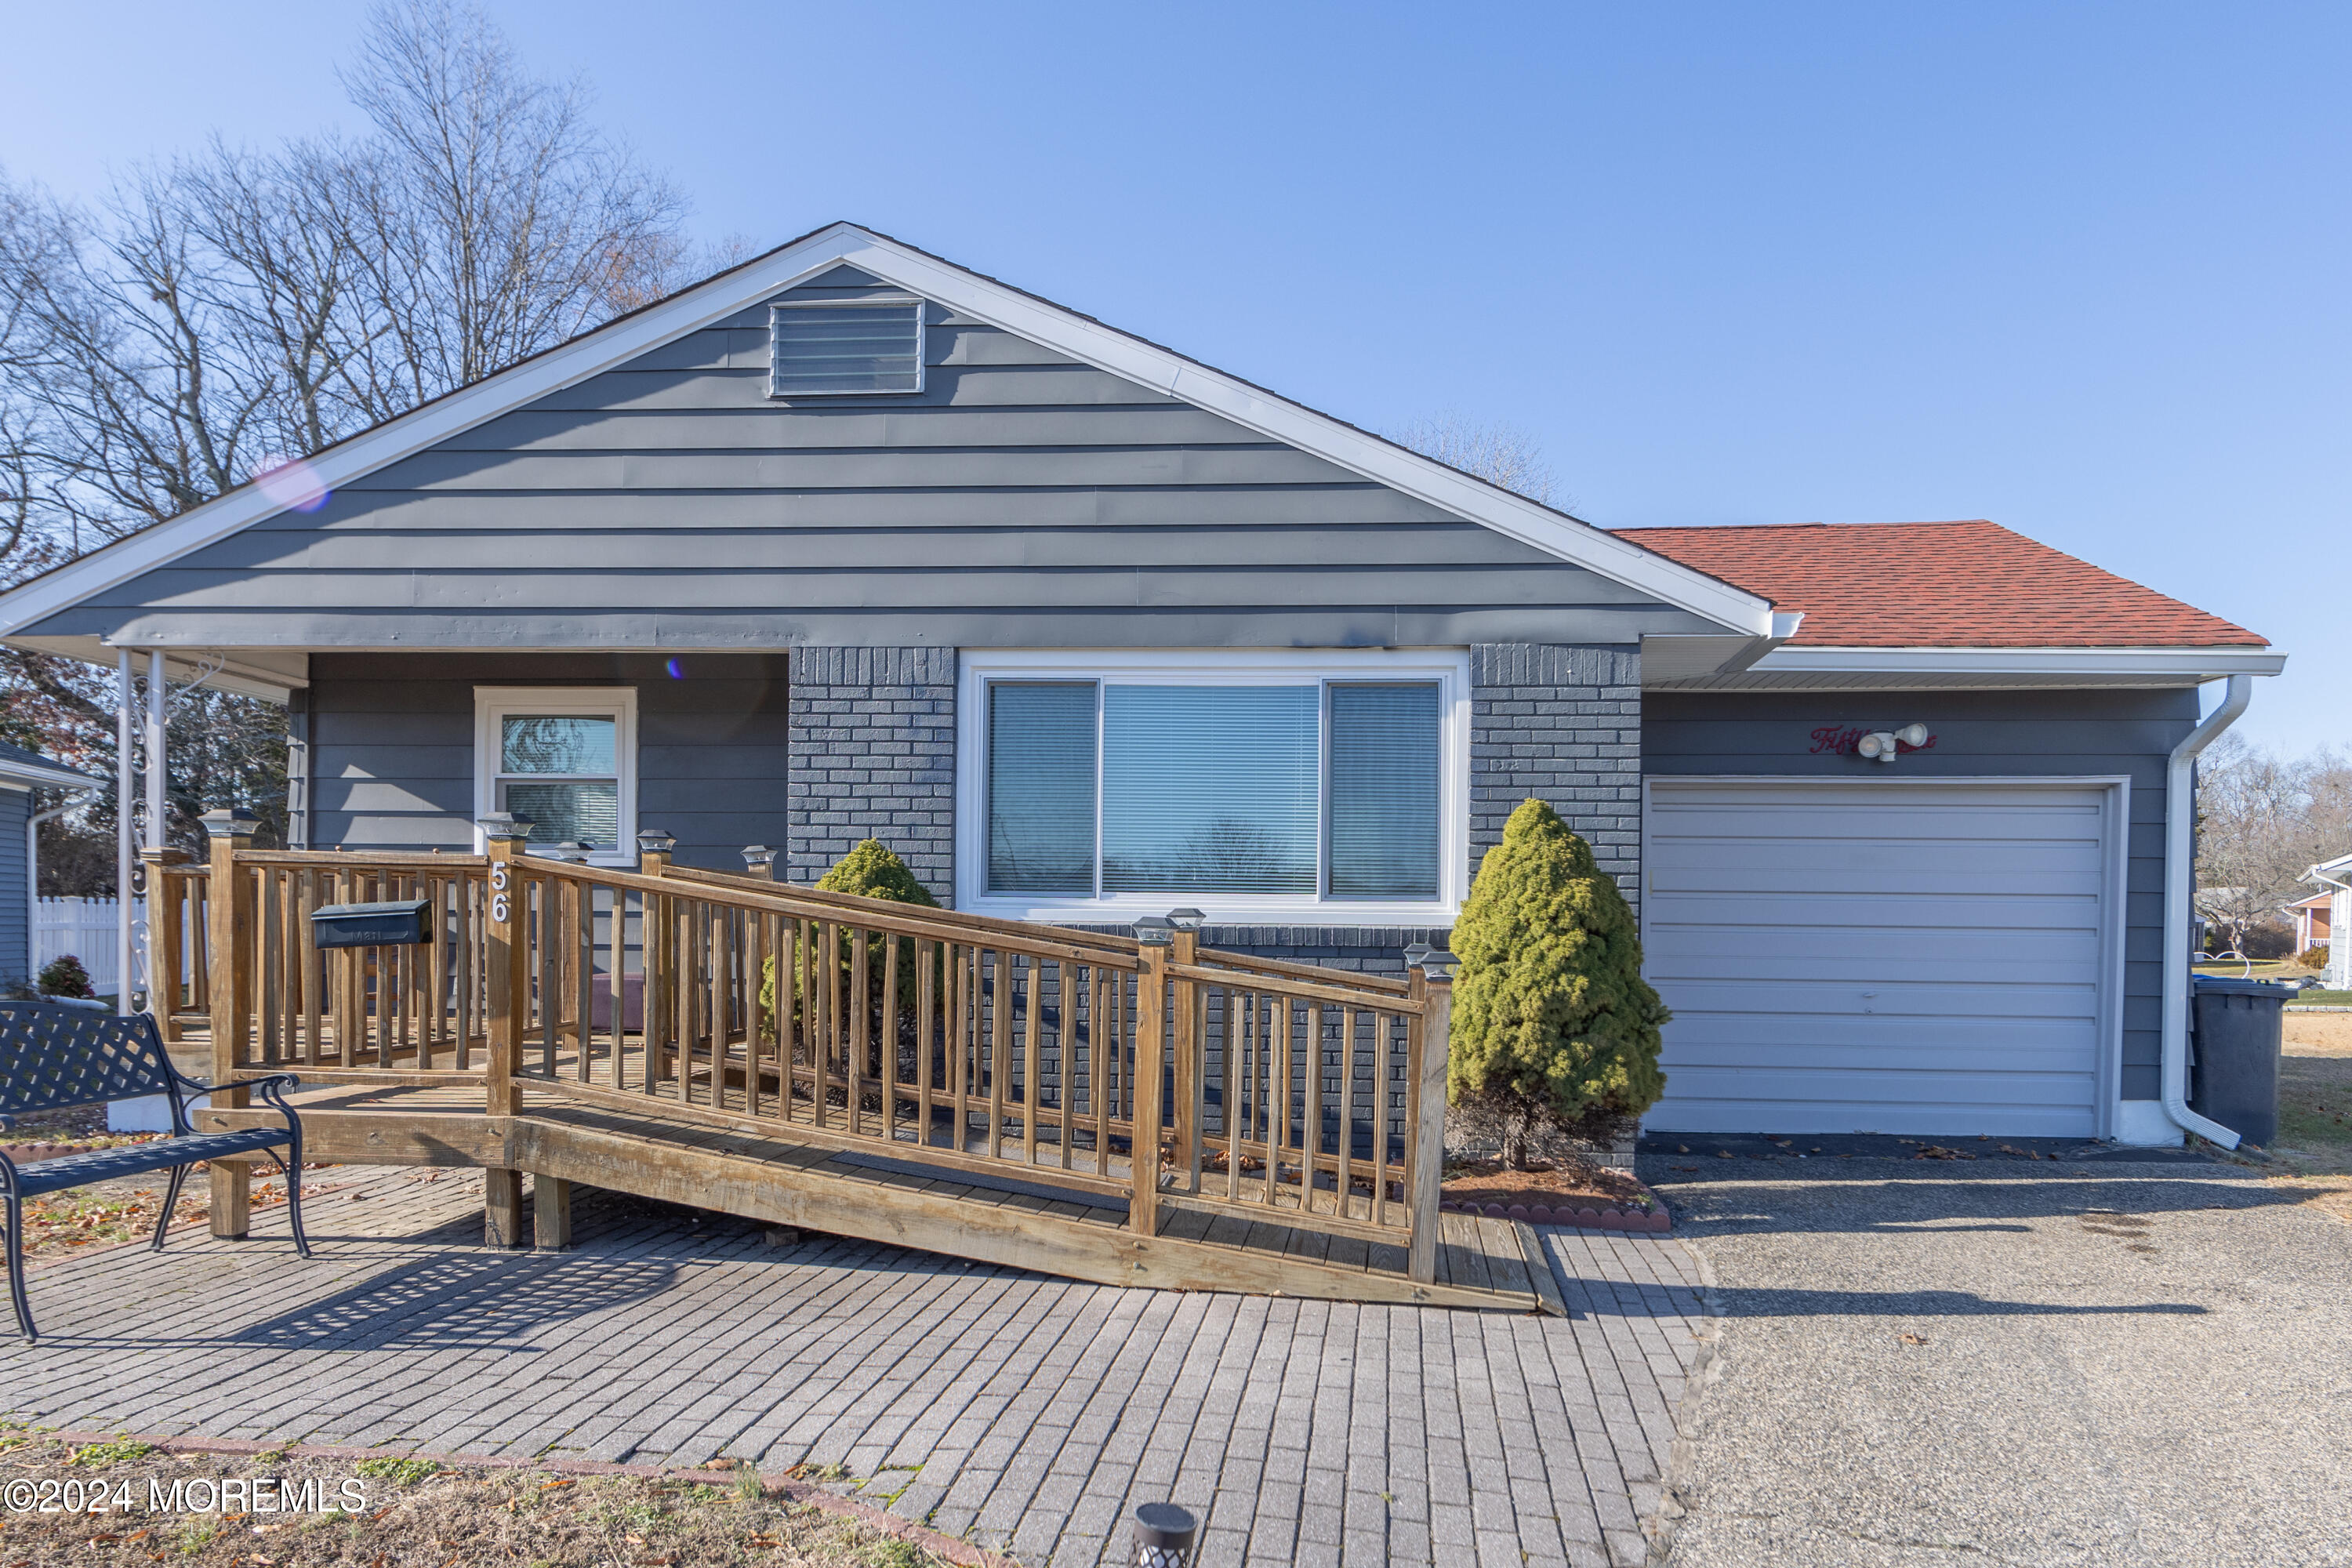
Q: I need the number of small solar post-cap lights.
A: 9